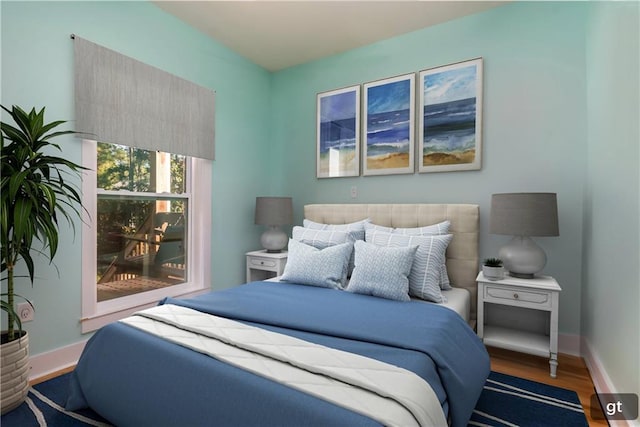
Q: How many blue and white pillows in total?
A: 6